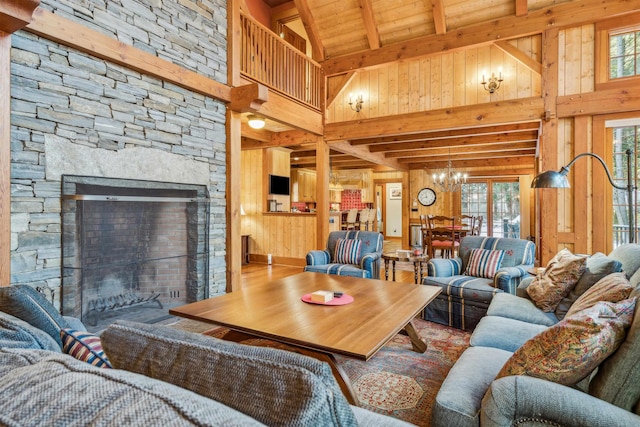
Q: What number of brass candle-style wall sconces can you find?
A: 2